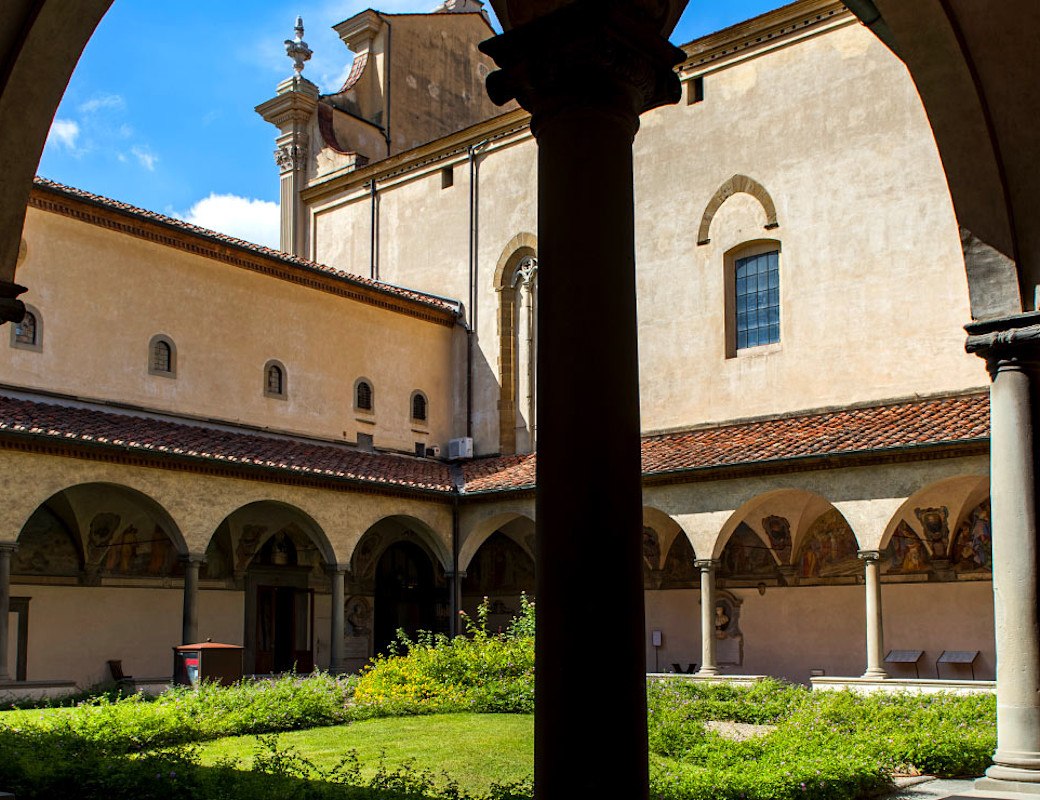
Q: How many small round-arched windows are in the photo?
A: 5